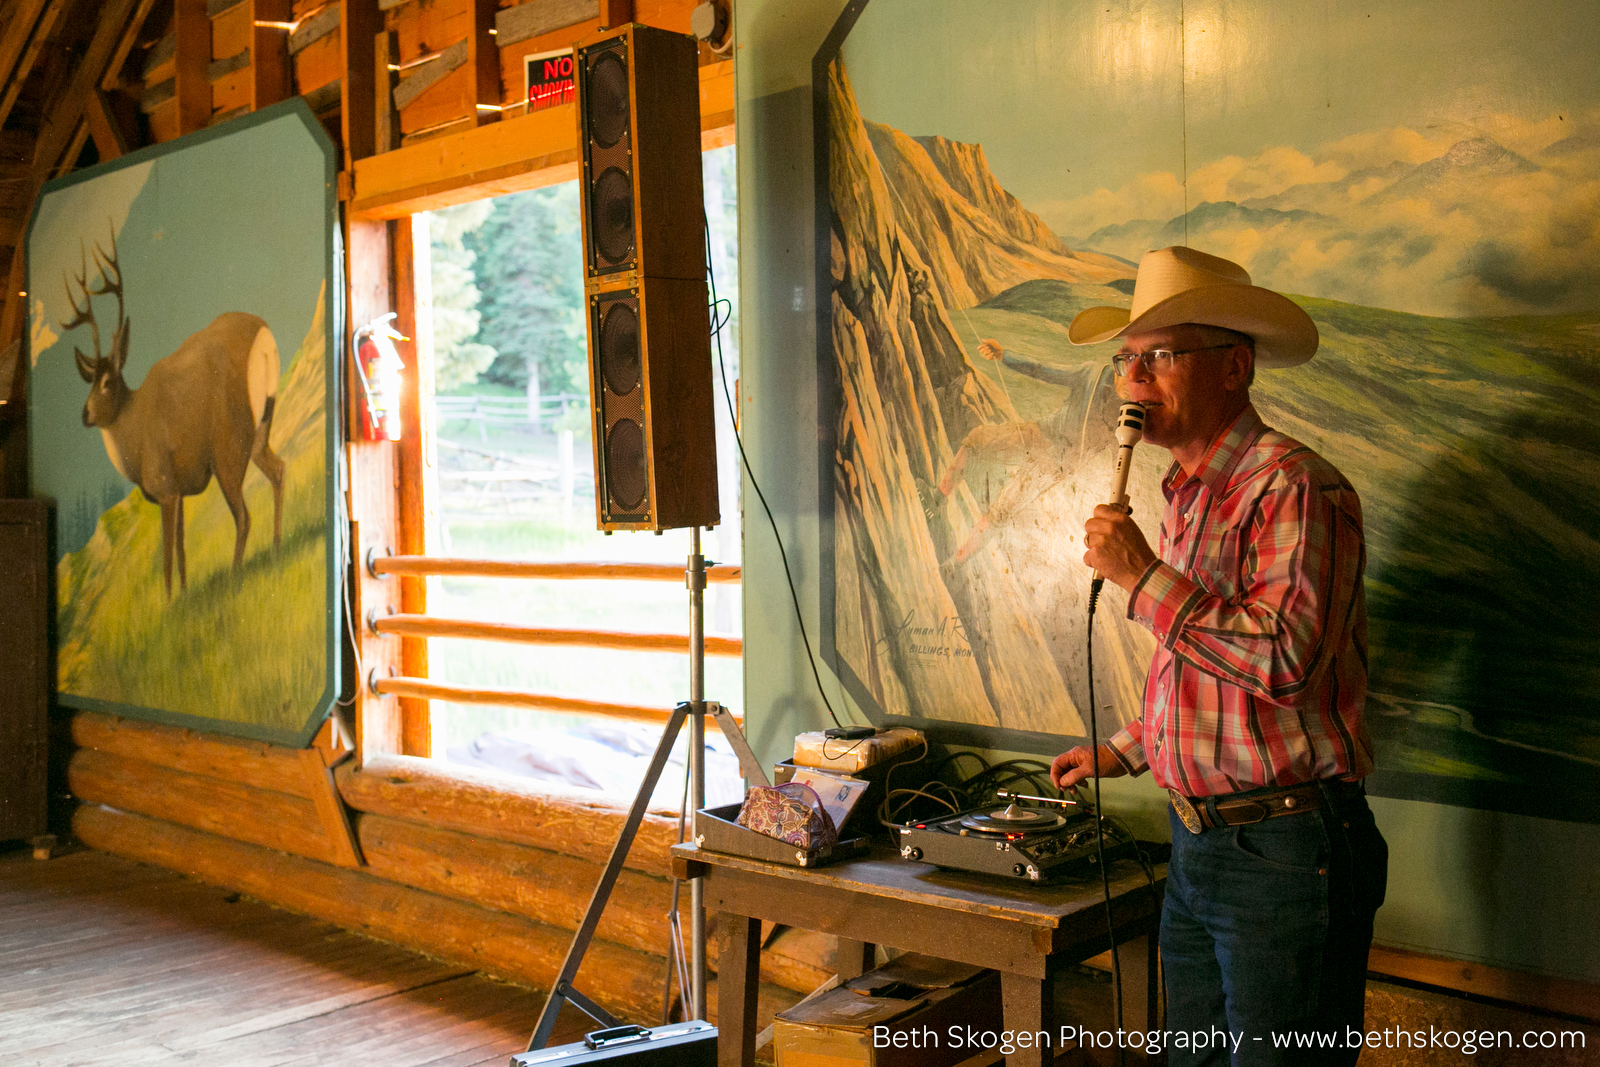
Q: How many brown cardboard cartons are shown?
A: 1